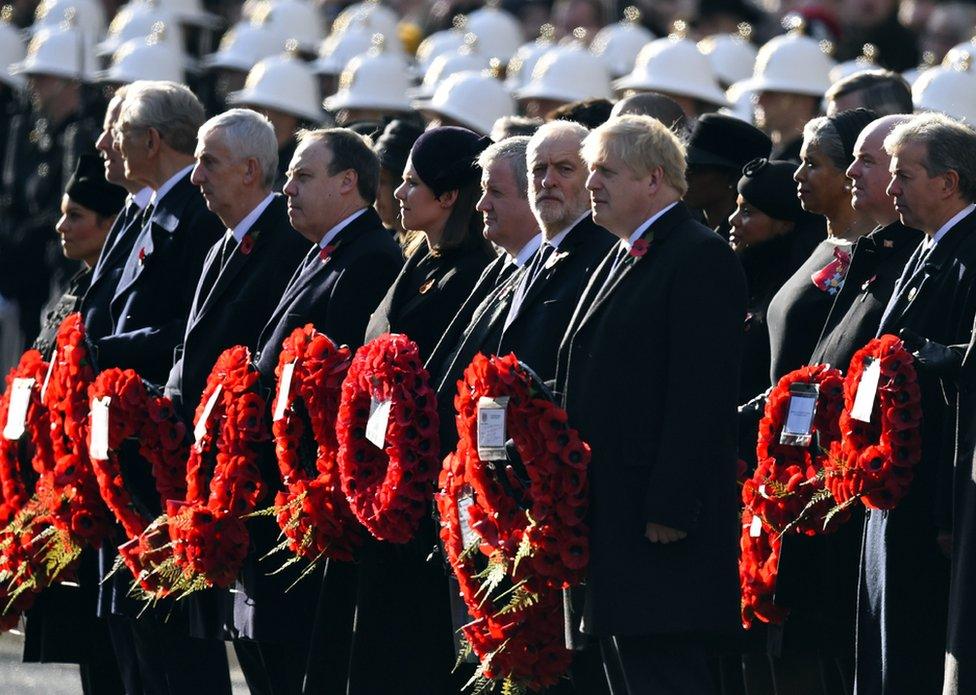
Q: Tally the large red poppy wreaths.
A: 11